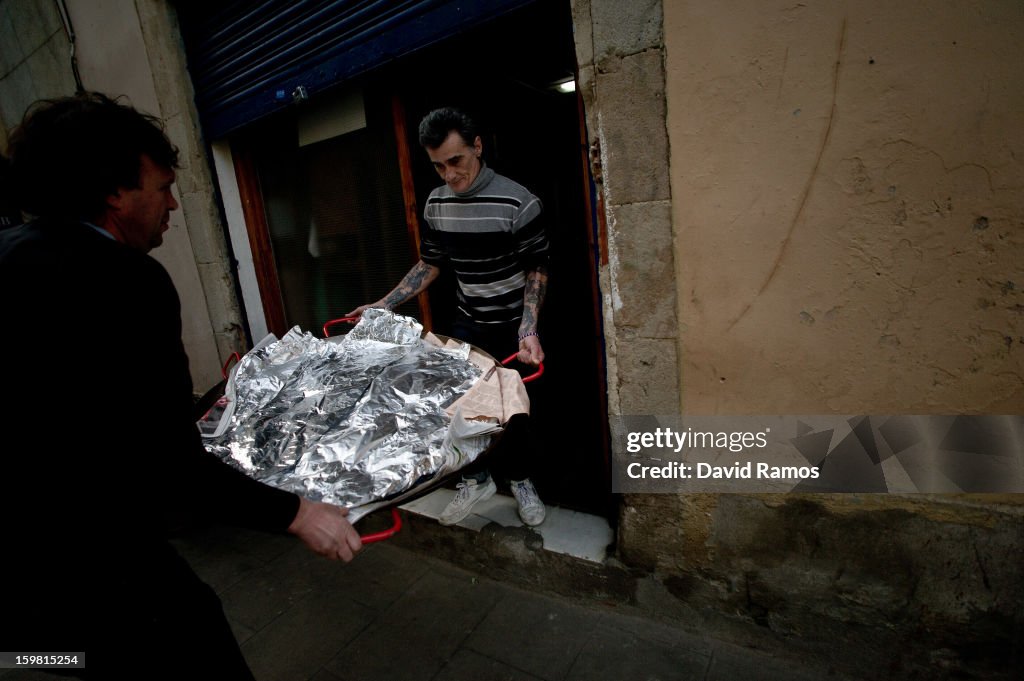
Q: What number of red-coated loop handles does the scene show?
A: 4